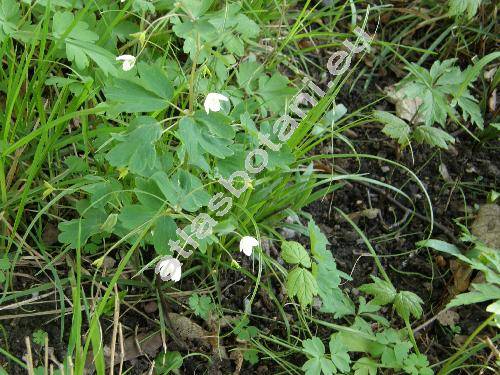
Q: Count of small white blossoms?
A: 4